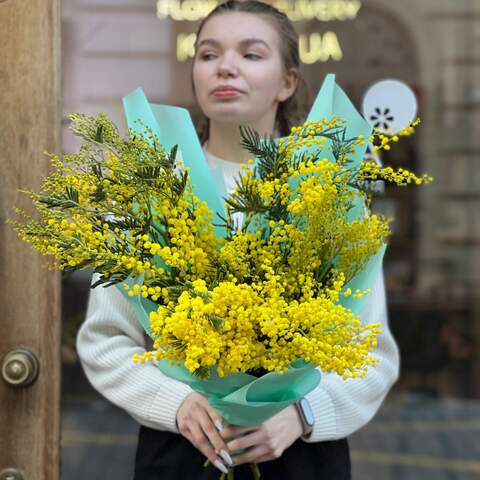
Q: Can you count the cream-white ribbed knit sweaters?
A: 1